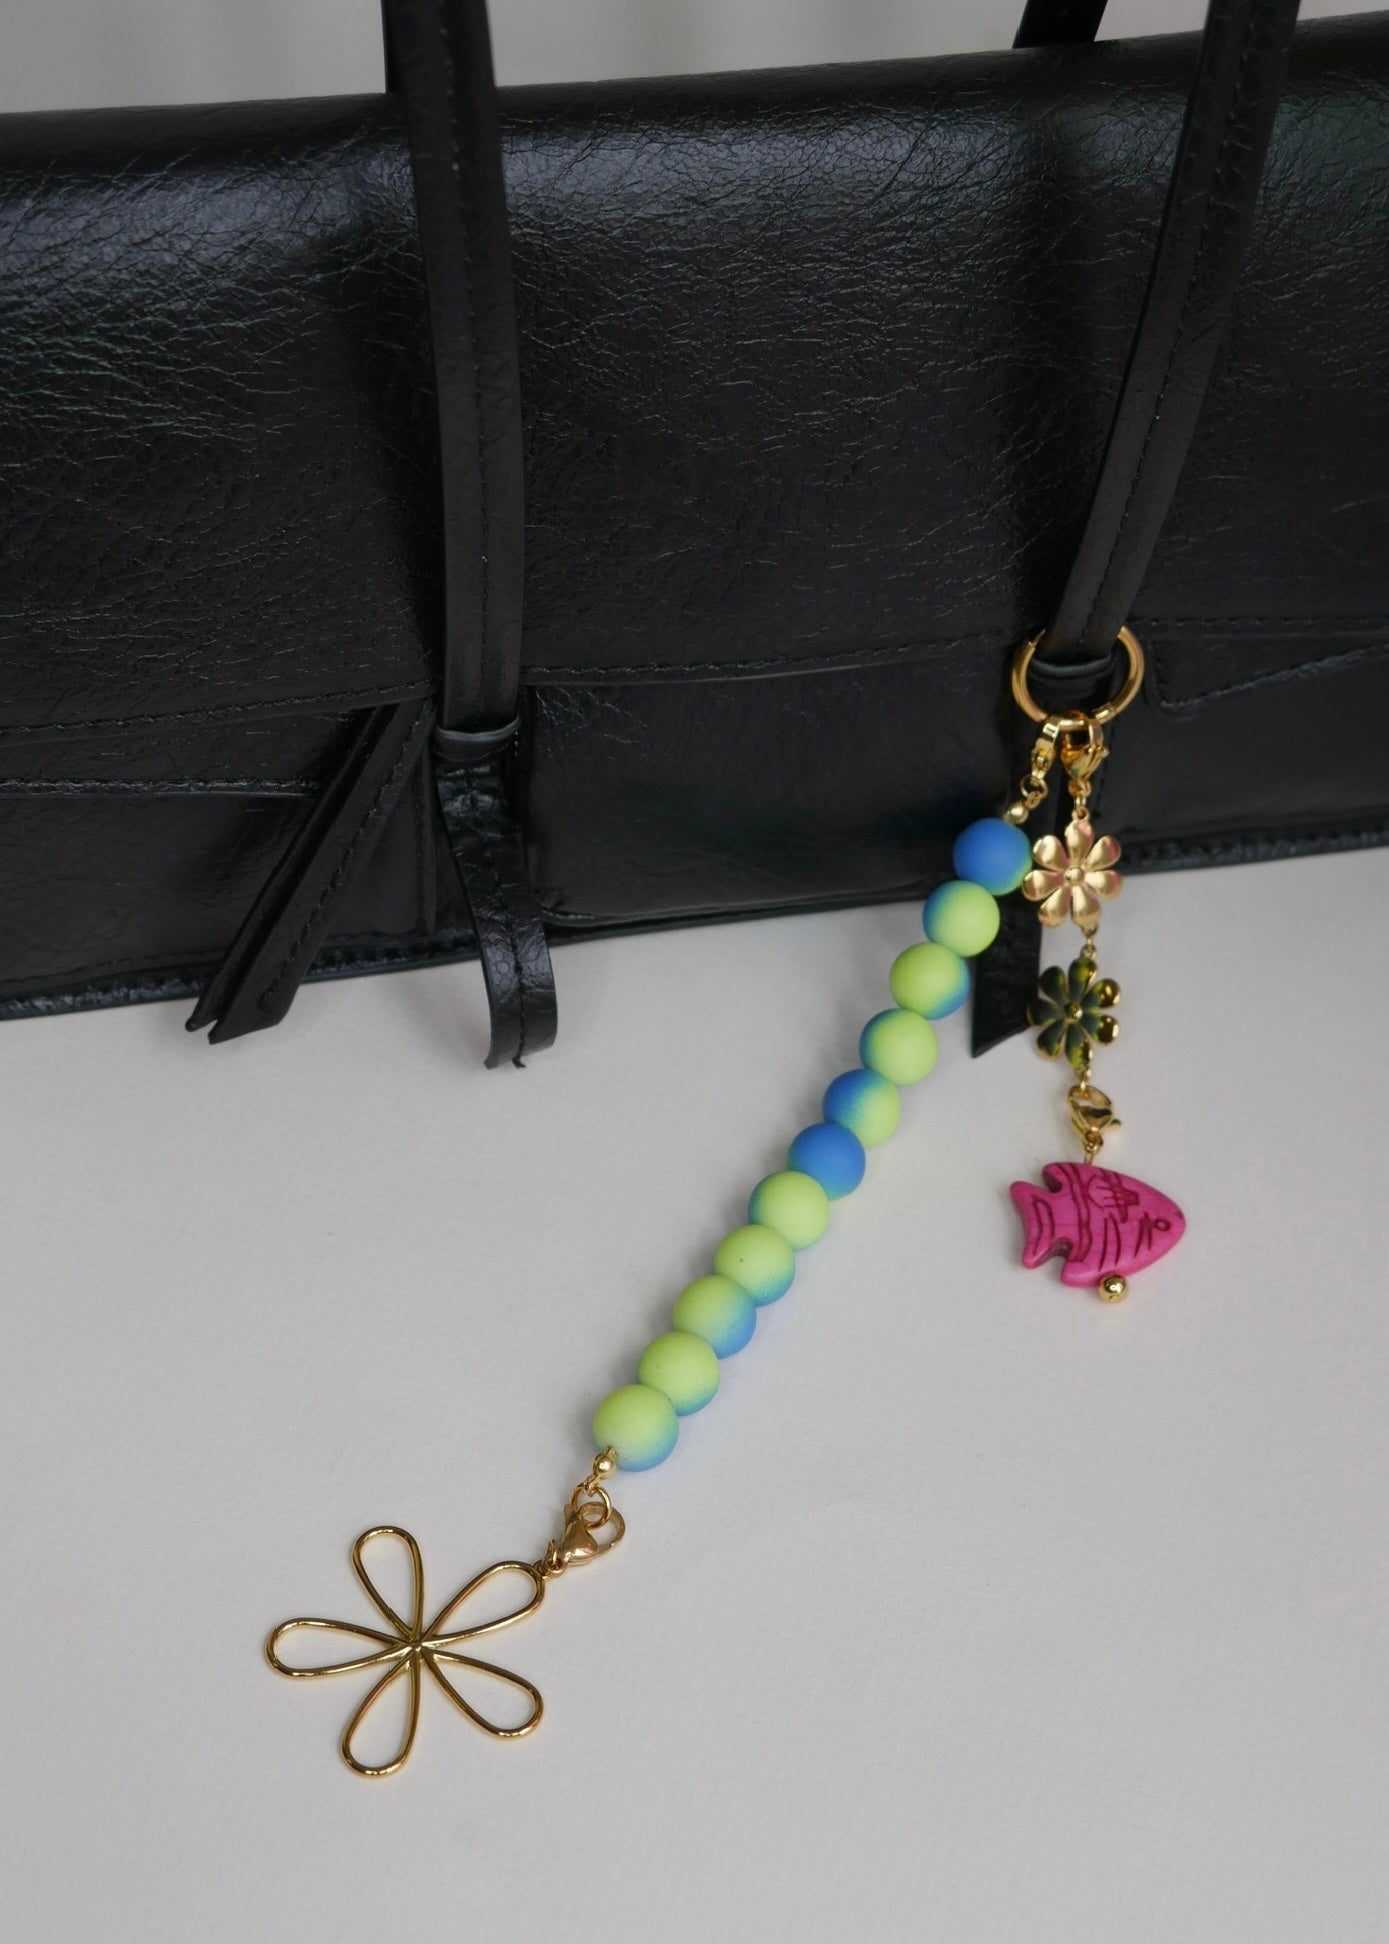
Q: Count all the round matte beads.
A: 11